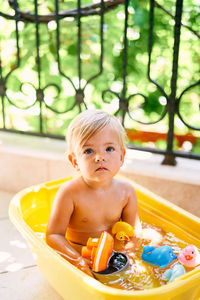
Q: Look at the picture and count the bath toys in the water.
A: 5